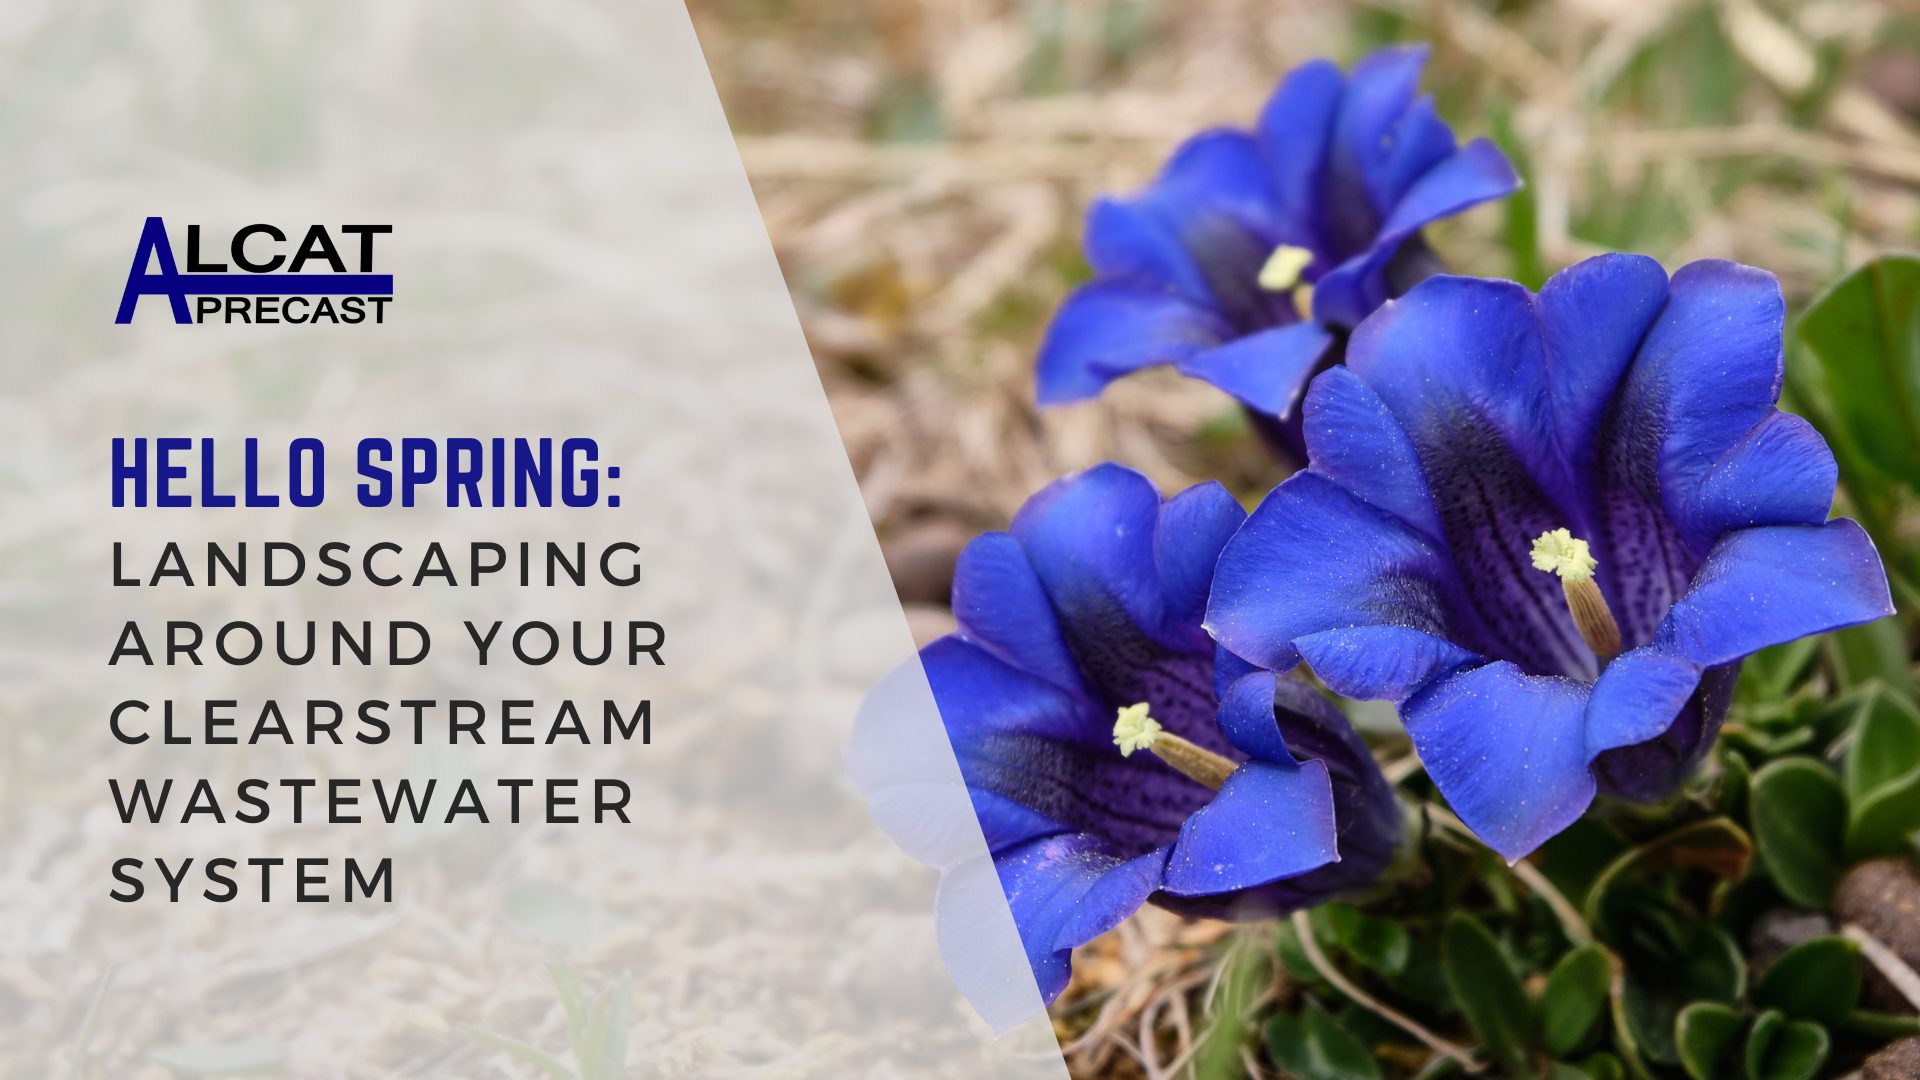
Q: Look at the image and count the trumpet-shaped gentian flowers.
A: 3